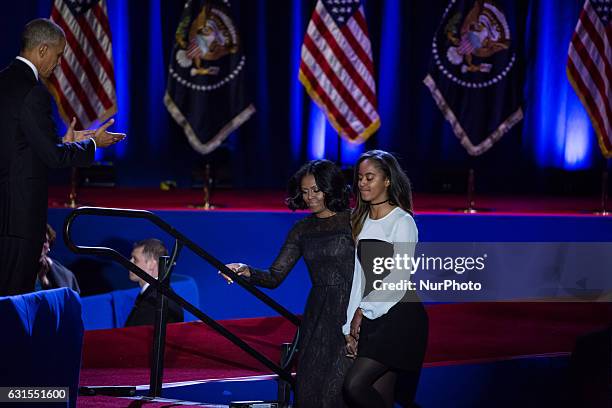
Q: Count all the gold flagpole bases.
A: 4